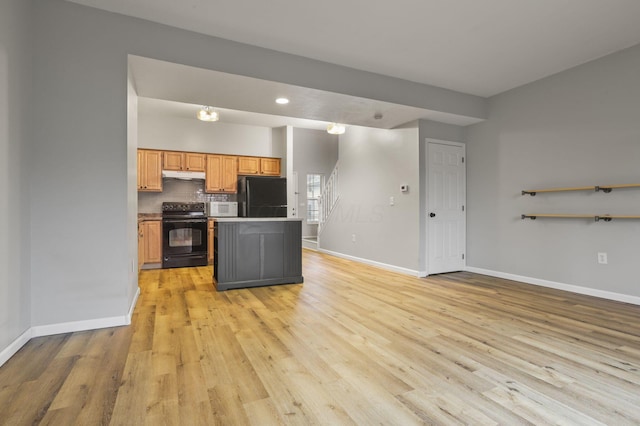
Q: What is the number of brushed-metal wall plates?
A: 0